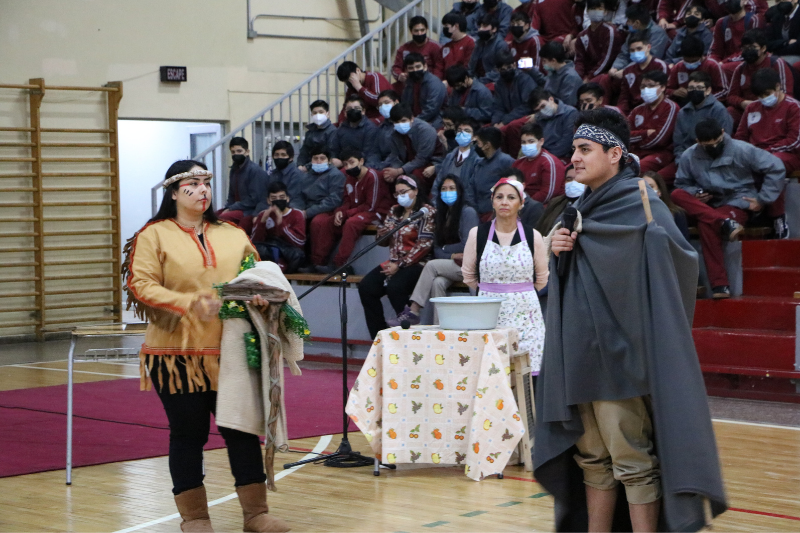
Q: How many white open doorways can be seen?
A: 1